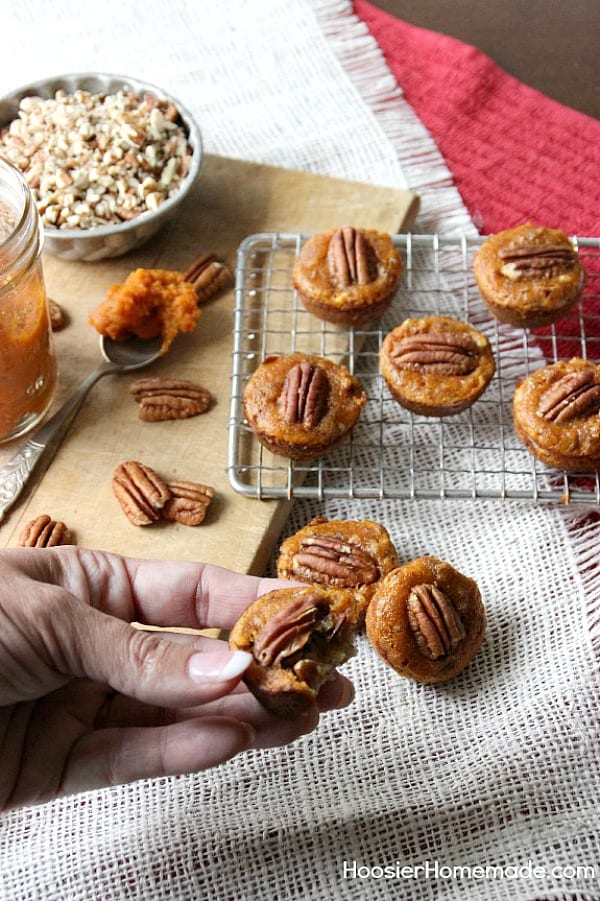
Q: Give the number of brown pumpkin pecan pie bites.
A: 8